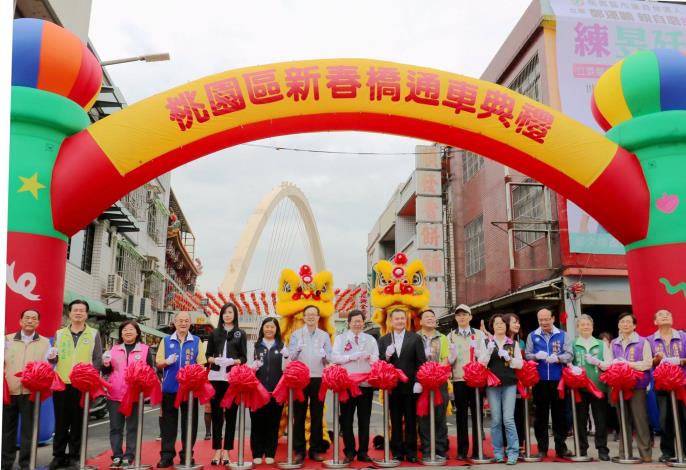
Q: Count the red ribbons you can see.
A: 14